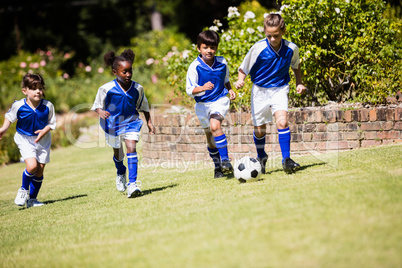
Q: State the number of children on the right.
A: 2